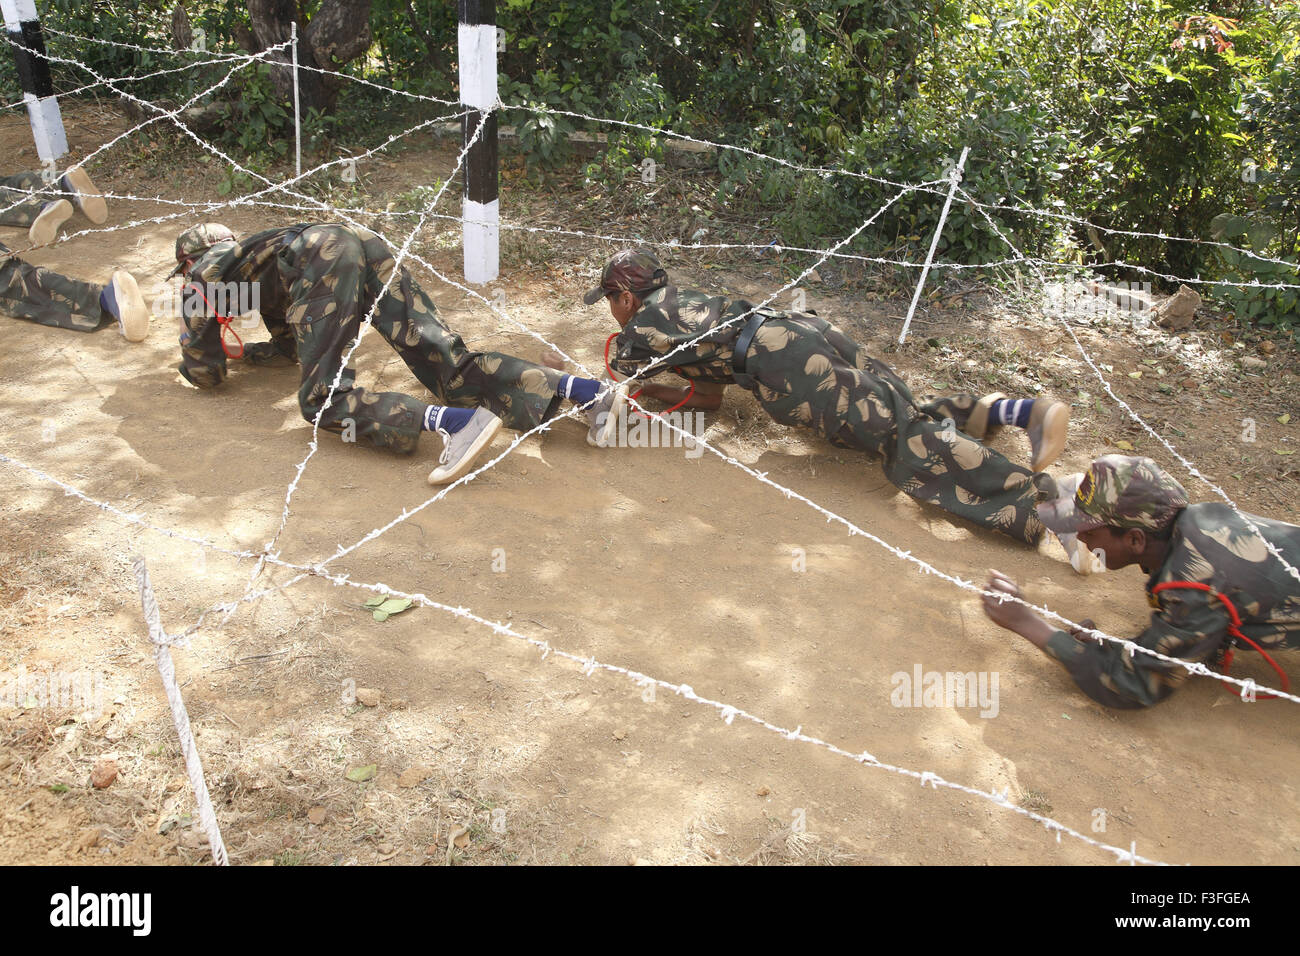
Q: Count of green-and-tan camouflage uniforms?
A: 5